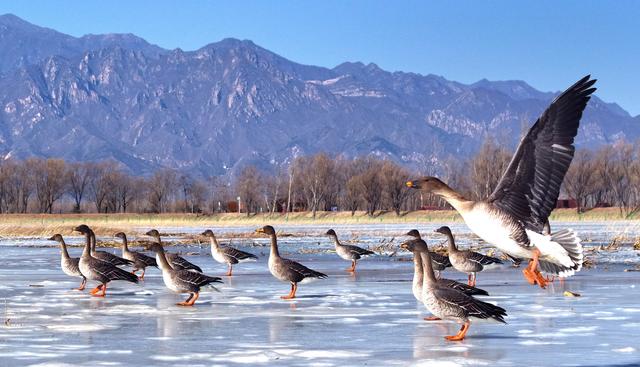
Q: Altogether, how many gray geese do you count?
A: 14